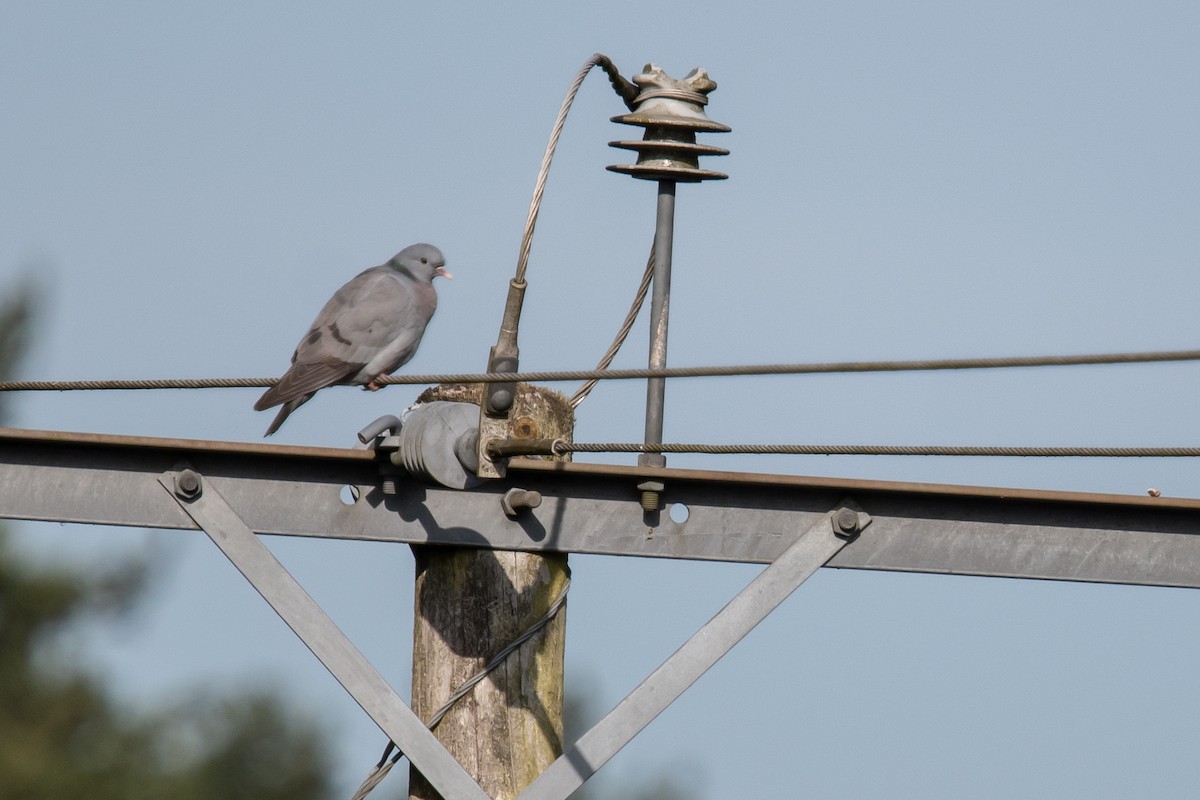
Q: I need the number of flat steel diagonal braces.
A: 2